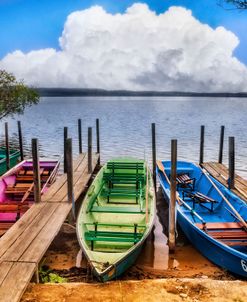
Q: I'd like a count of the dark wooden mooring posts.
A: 13